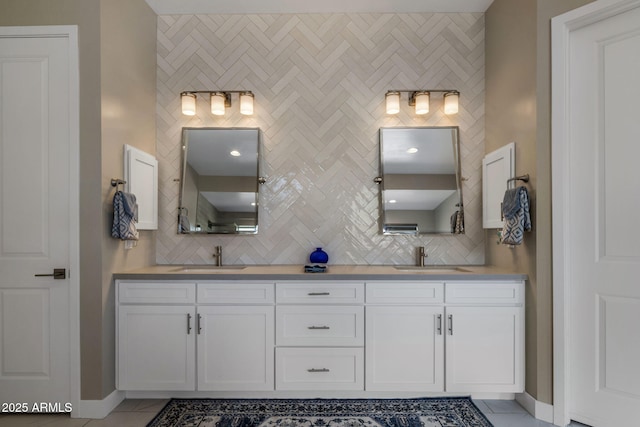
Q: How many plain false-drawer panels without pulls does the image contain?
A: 4